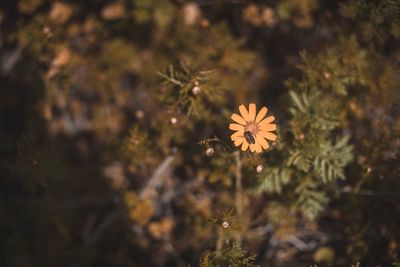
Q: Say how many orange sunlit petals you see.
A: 14